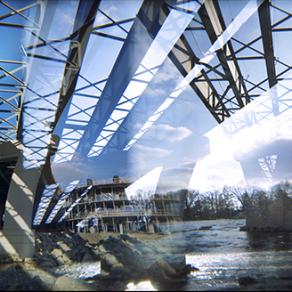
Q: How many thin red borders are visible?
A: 0